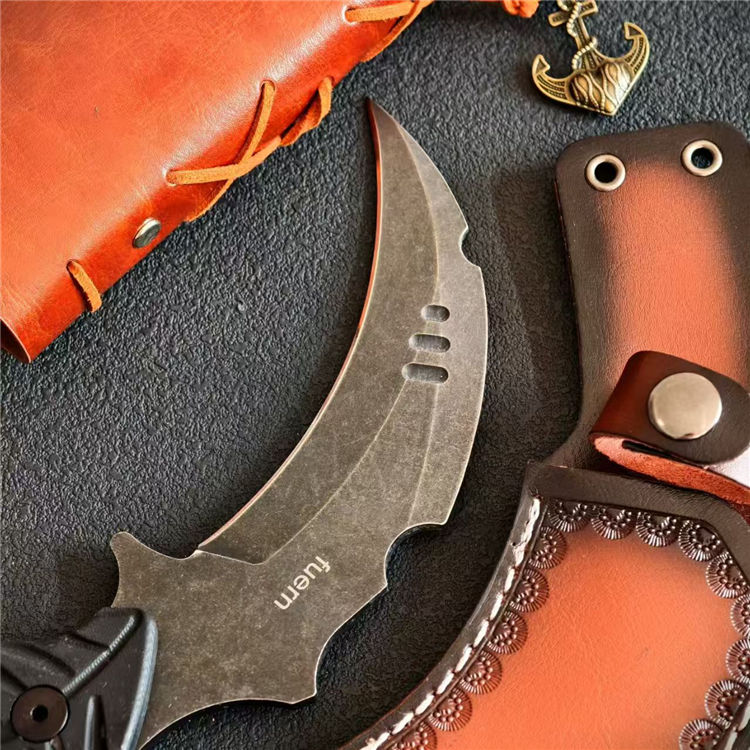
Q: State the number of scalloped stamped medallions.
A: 15